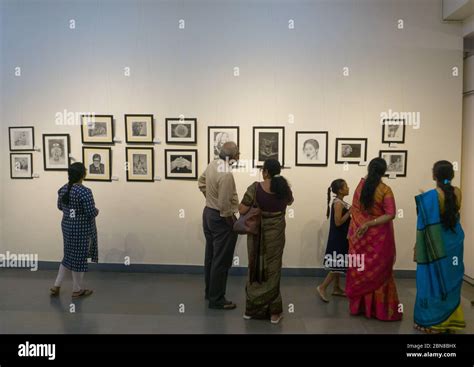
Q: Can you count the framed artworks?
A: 15